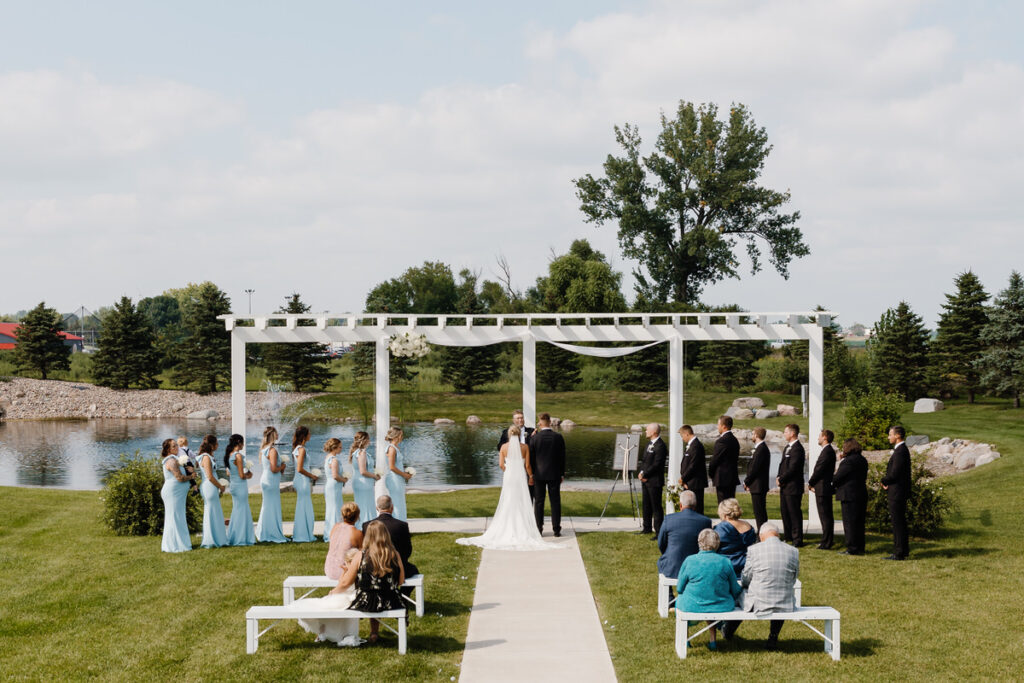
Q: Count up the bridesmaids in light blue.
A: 8